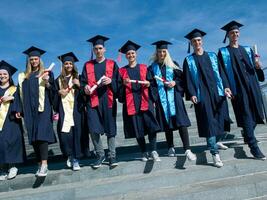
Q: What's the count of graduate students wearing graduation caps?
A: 8